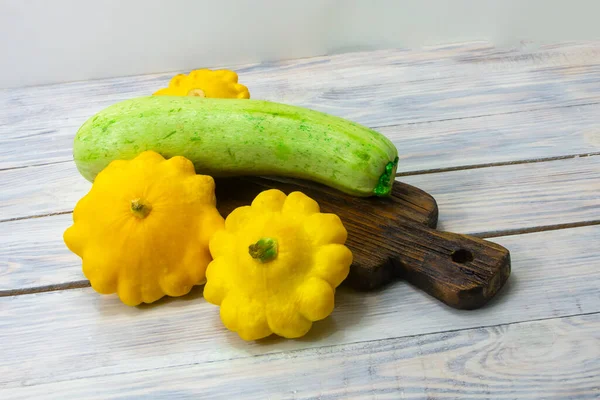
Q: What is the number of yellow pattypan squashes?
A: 3